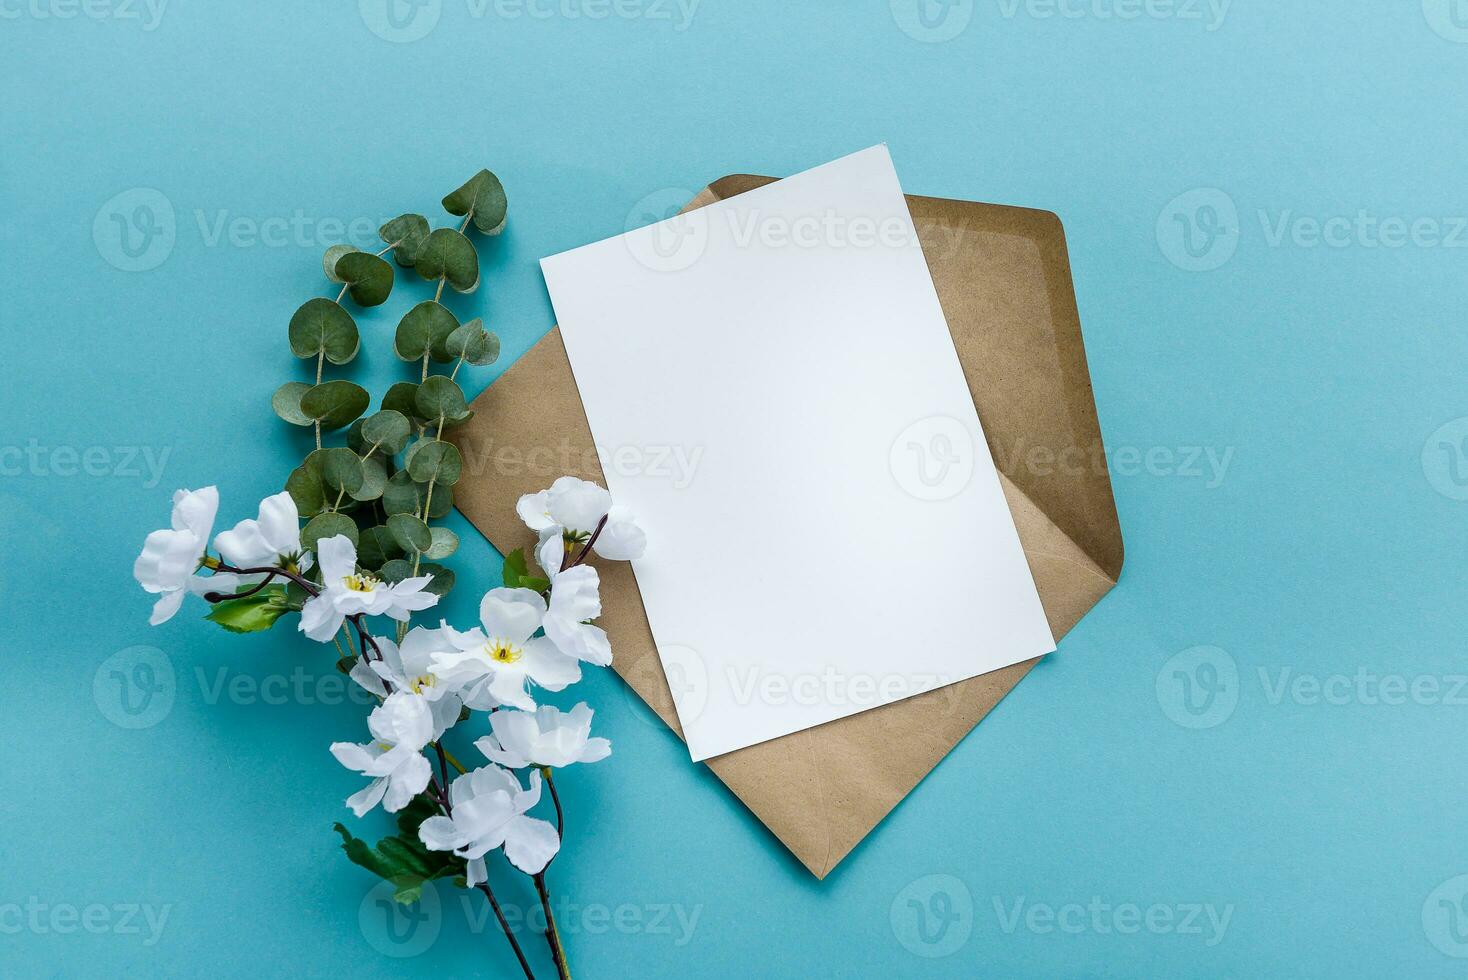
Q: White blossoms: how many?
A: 10